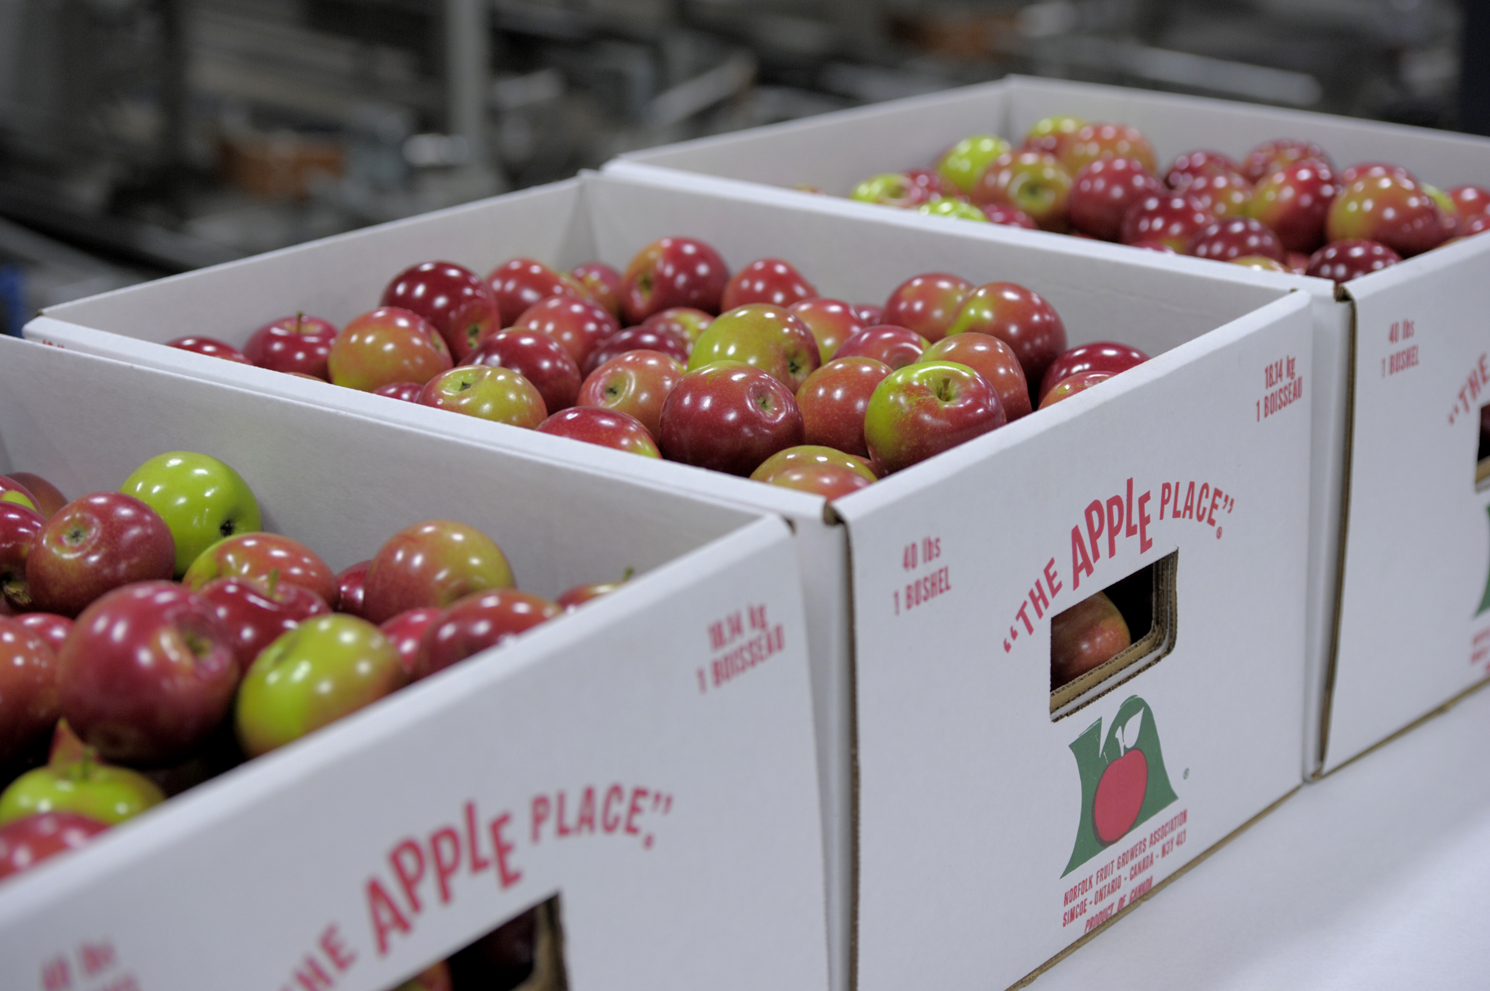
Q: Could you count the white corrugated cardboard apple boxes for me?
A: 3